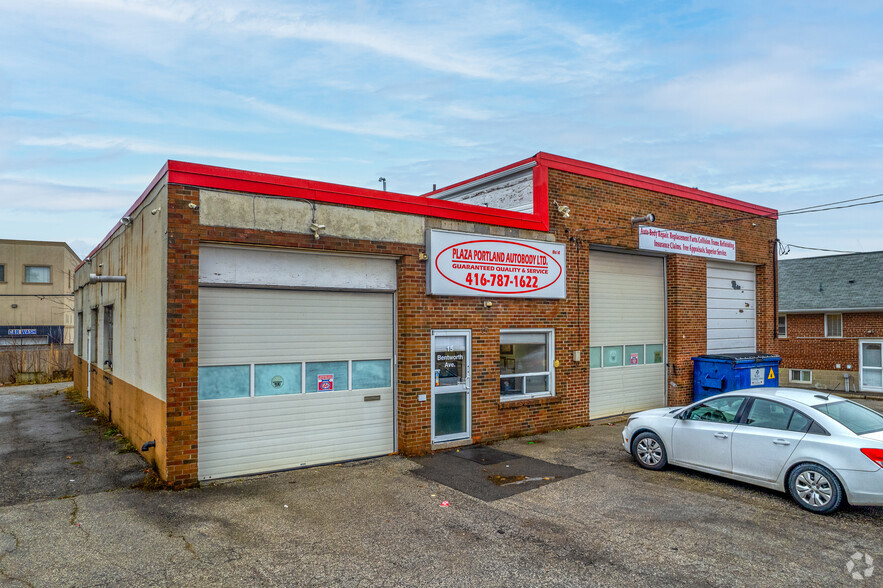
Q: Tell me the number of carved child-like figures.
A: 0